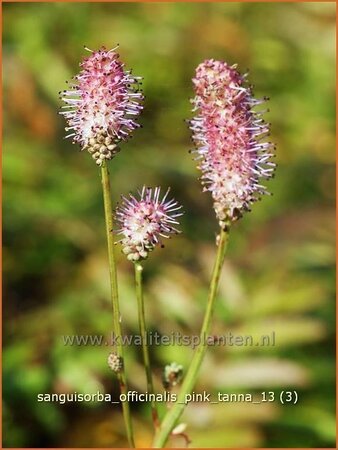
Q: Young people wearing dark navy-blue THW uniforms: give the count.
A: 0